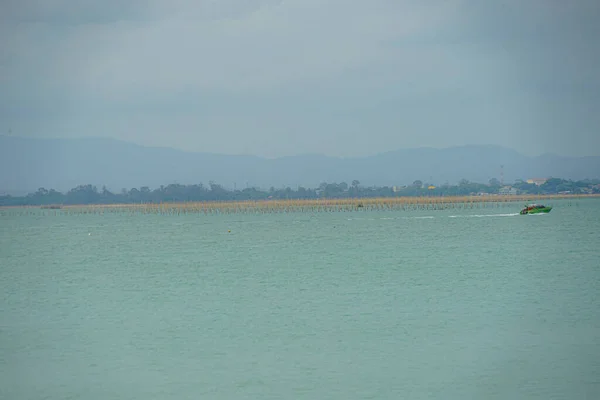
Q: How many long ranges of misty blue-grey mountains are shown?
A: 1